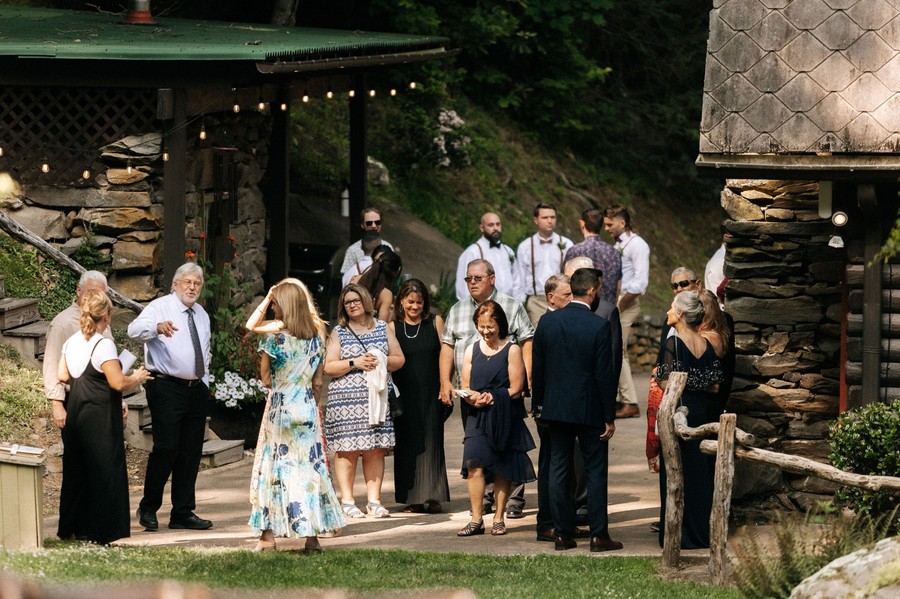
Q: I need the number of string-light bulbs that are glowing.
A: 15